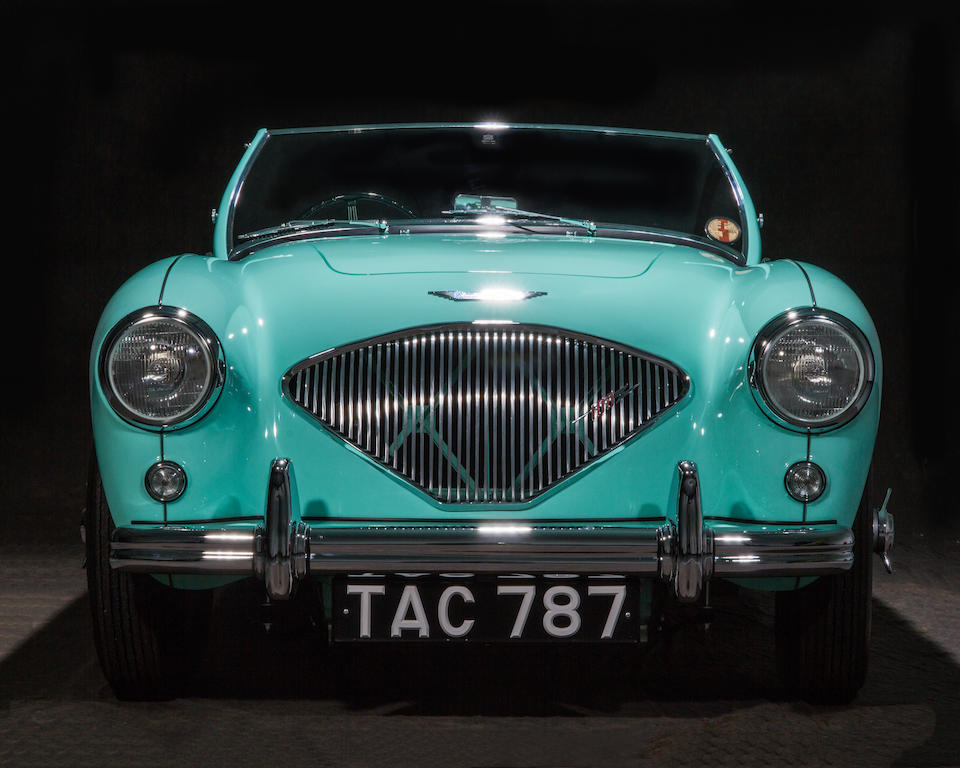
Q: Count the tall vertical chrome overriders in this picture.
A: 2